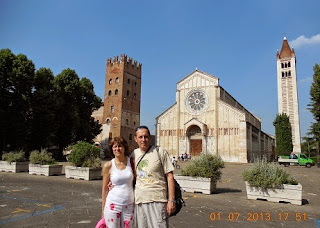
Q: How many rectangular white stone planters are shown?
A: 5